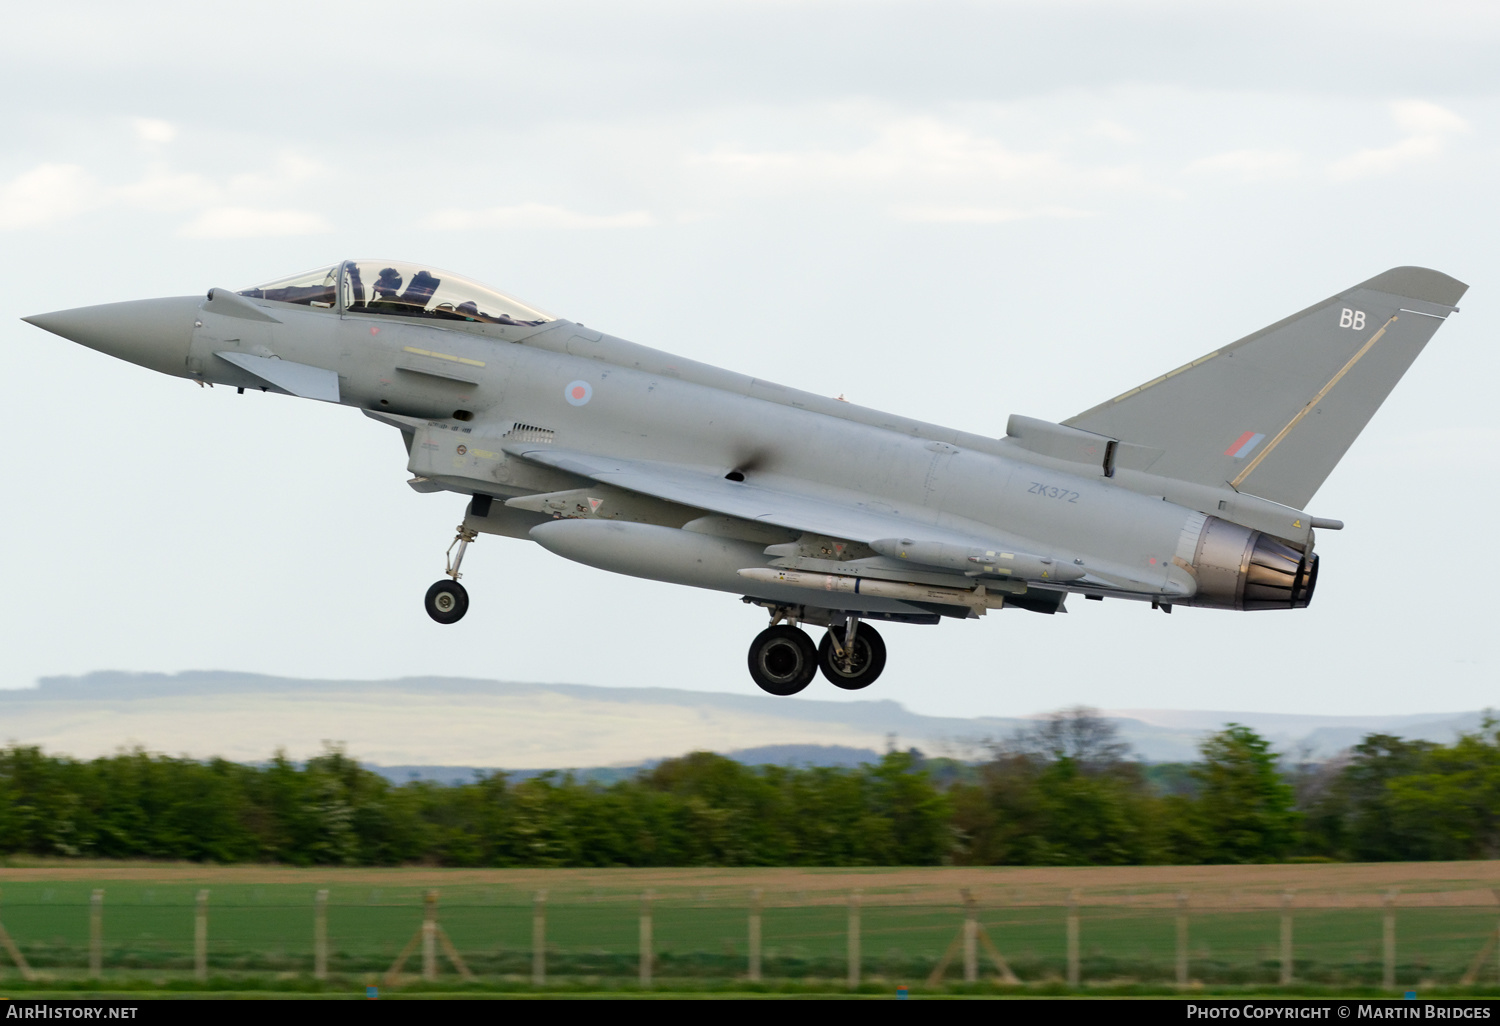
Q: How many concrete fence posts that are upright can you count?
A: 13